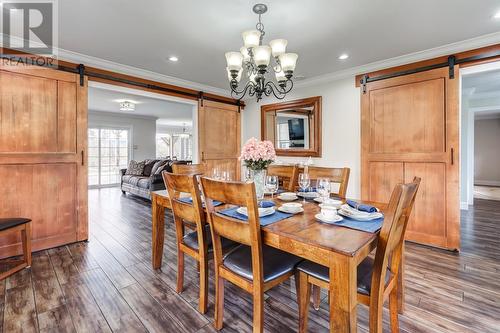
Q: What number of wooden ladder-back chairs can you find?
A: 6